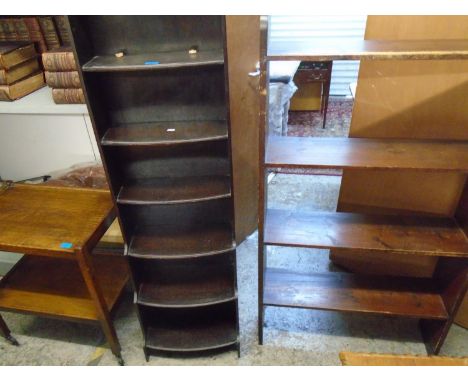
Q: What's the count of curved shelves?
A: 6